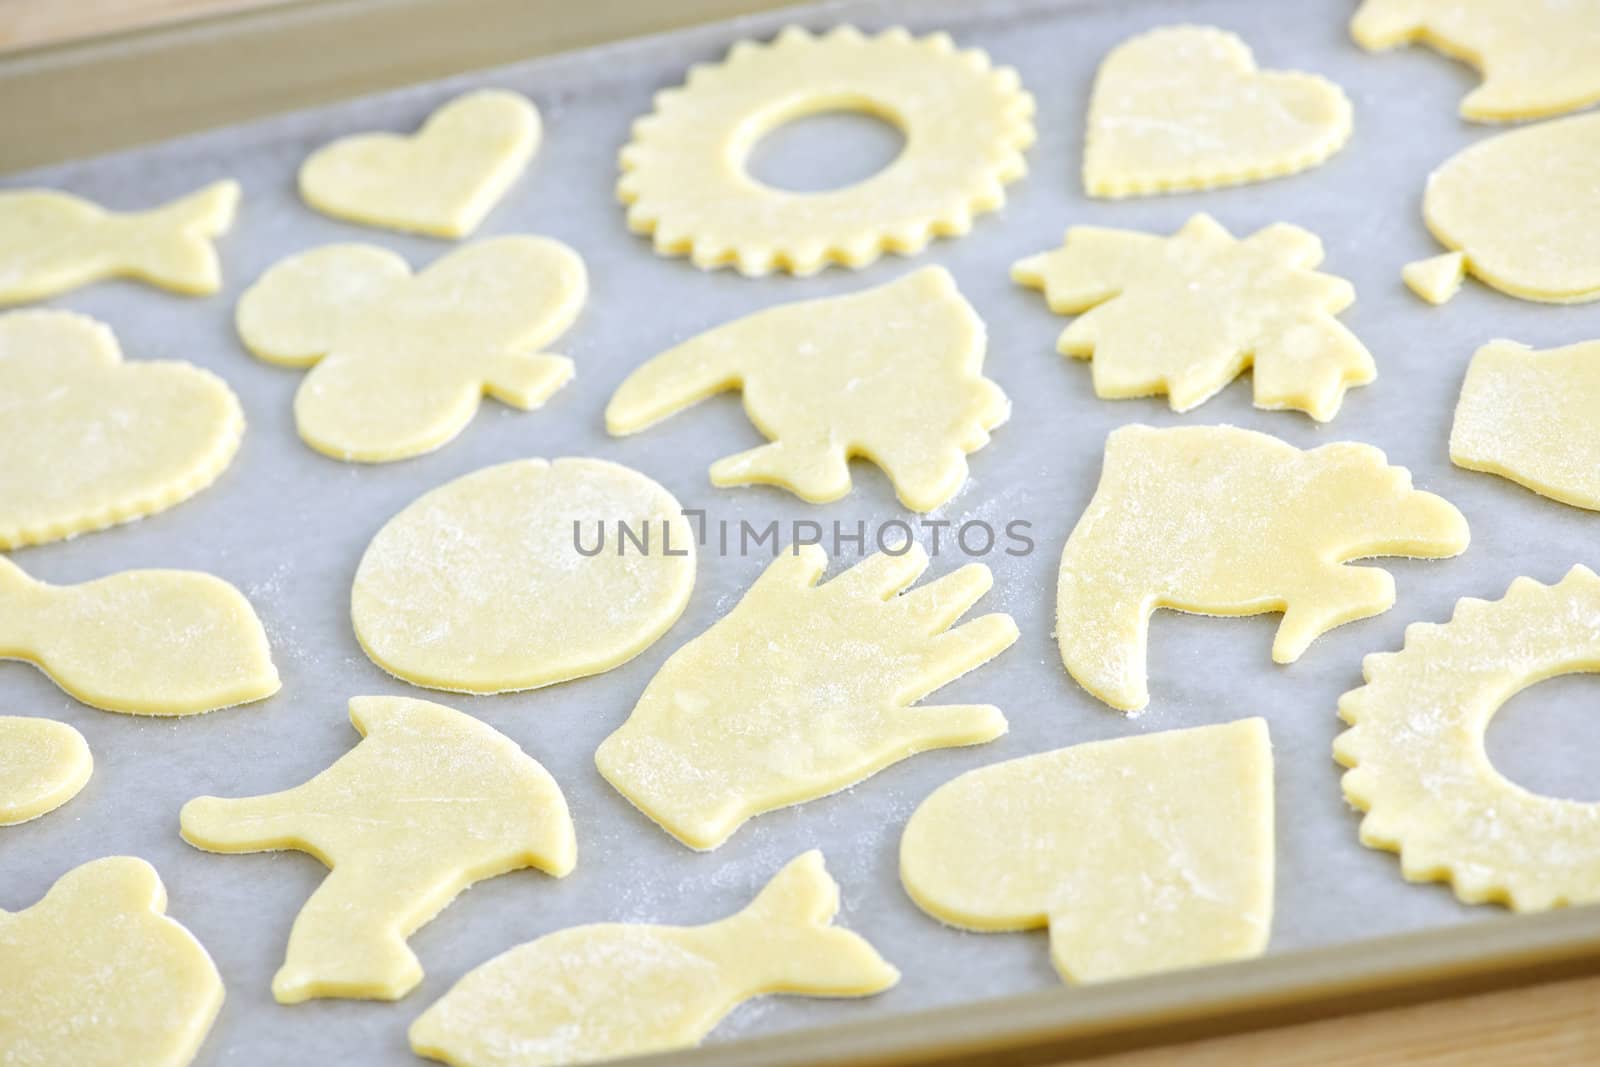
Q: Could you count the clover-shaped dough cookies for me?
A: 1